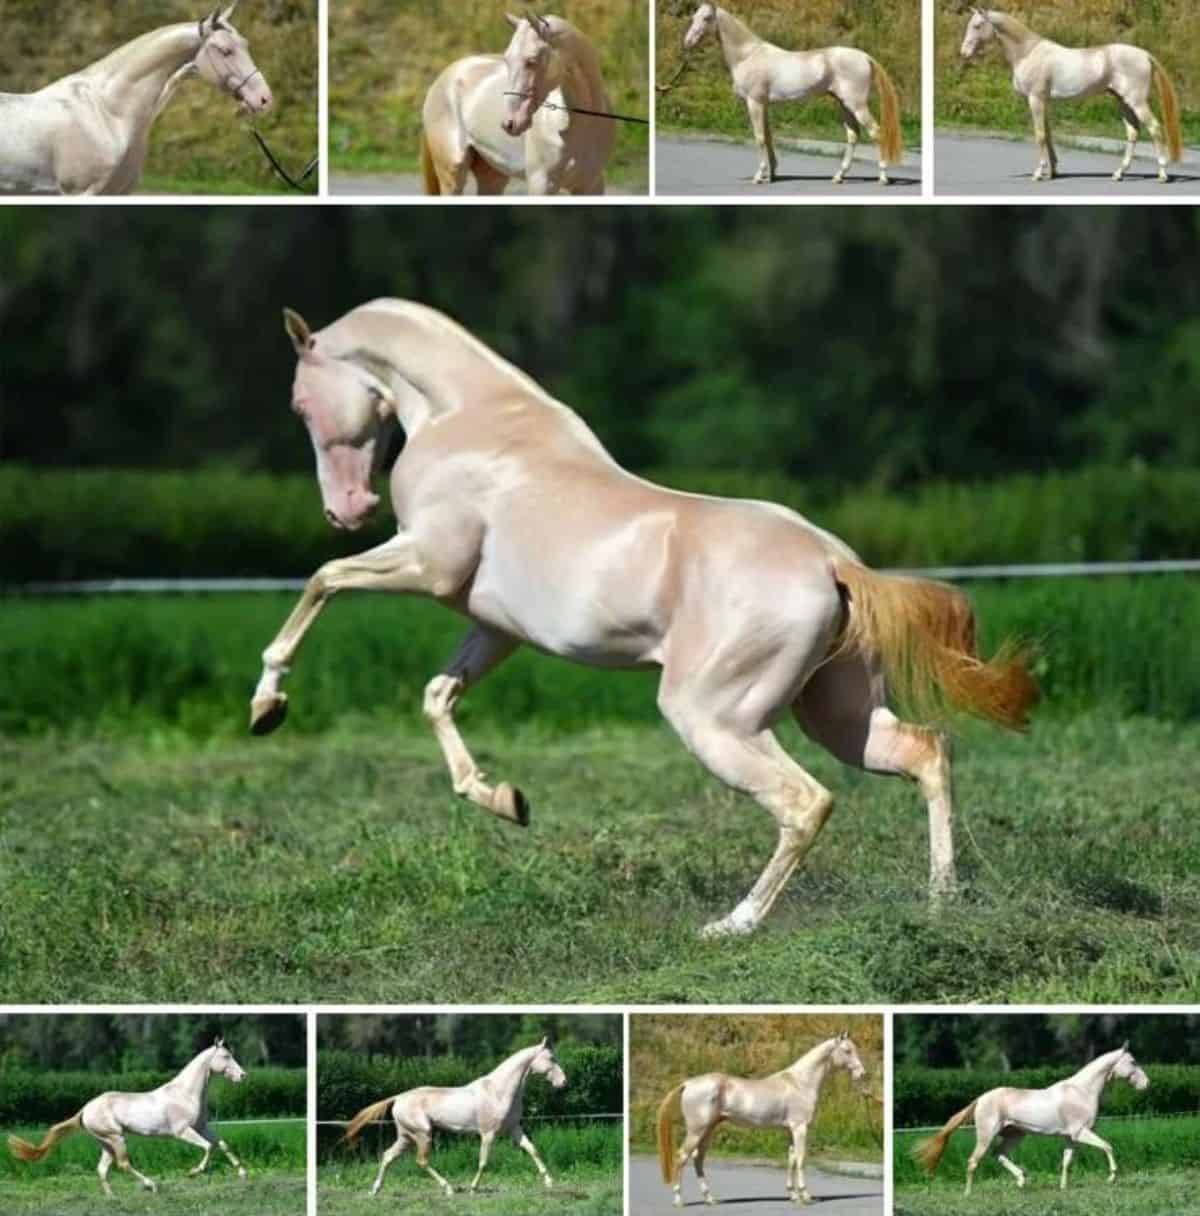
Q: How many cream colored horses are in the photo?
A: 9